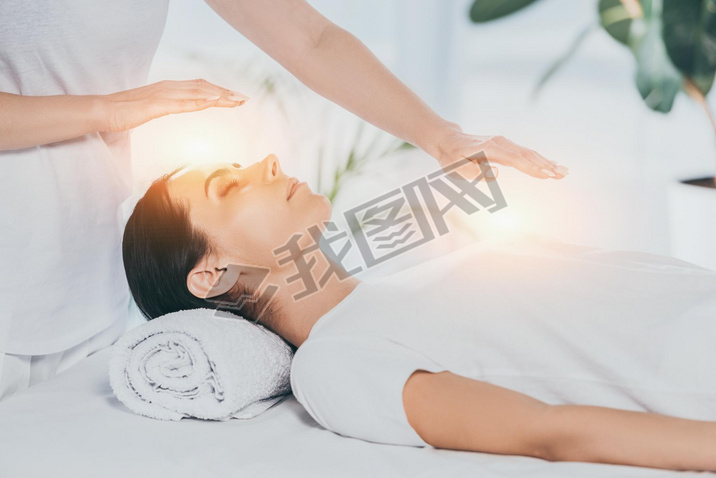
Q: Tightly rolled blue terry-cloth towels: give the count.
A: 0